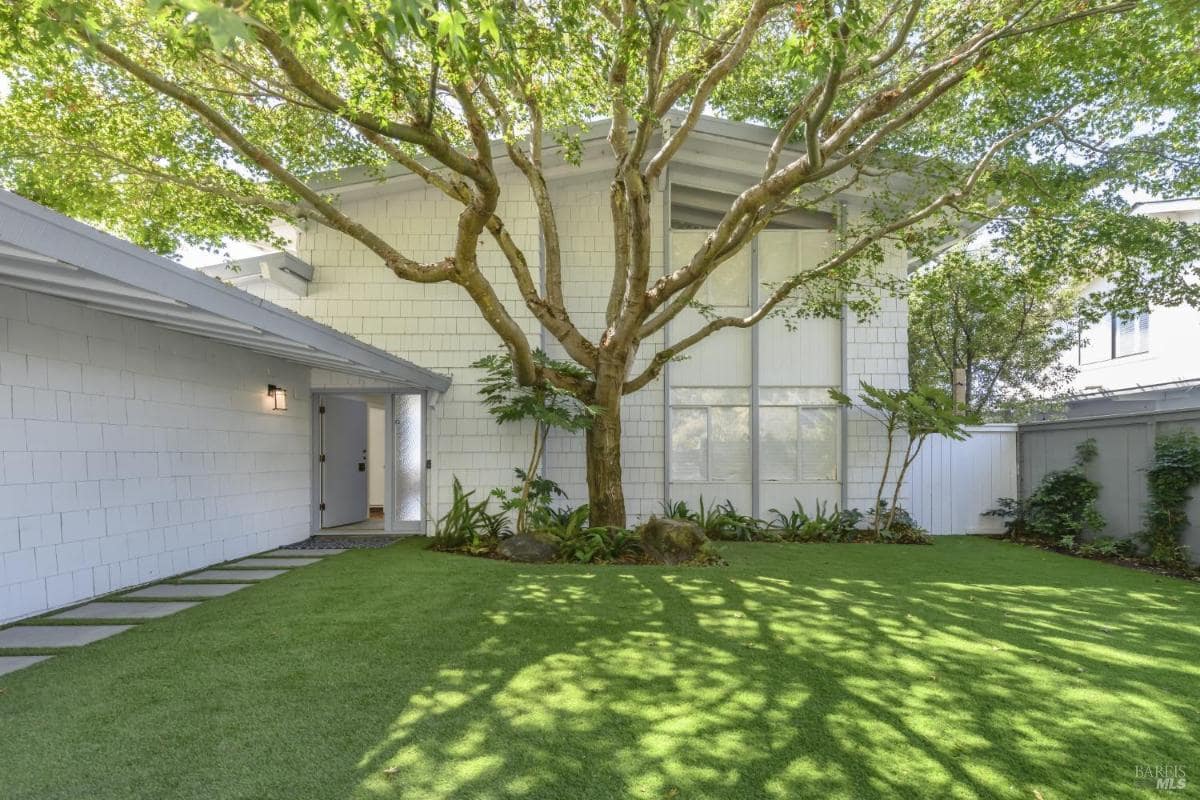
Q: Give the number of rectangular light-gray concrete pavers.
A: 7